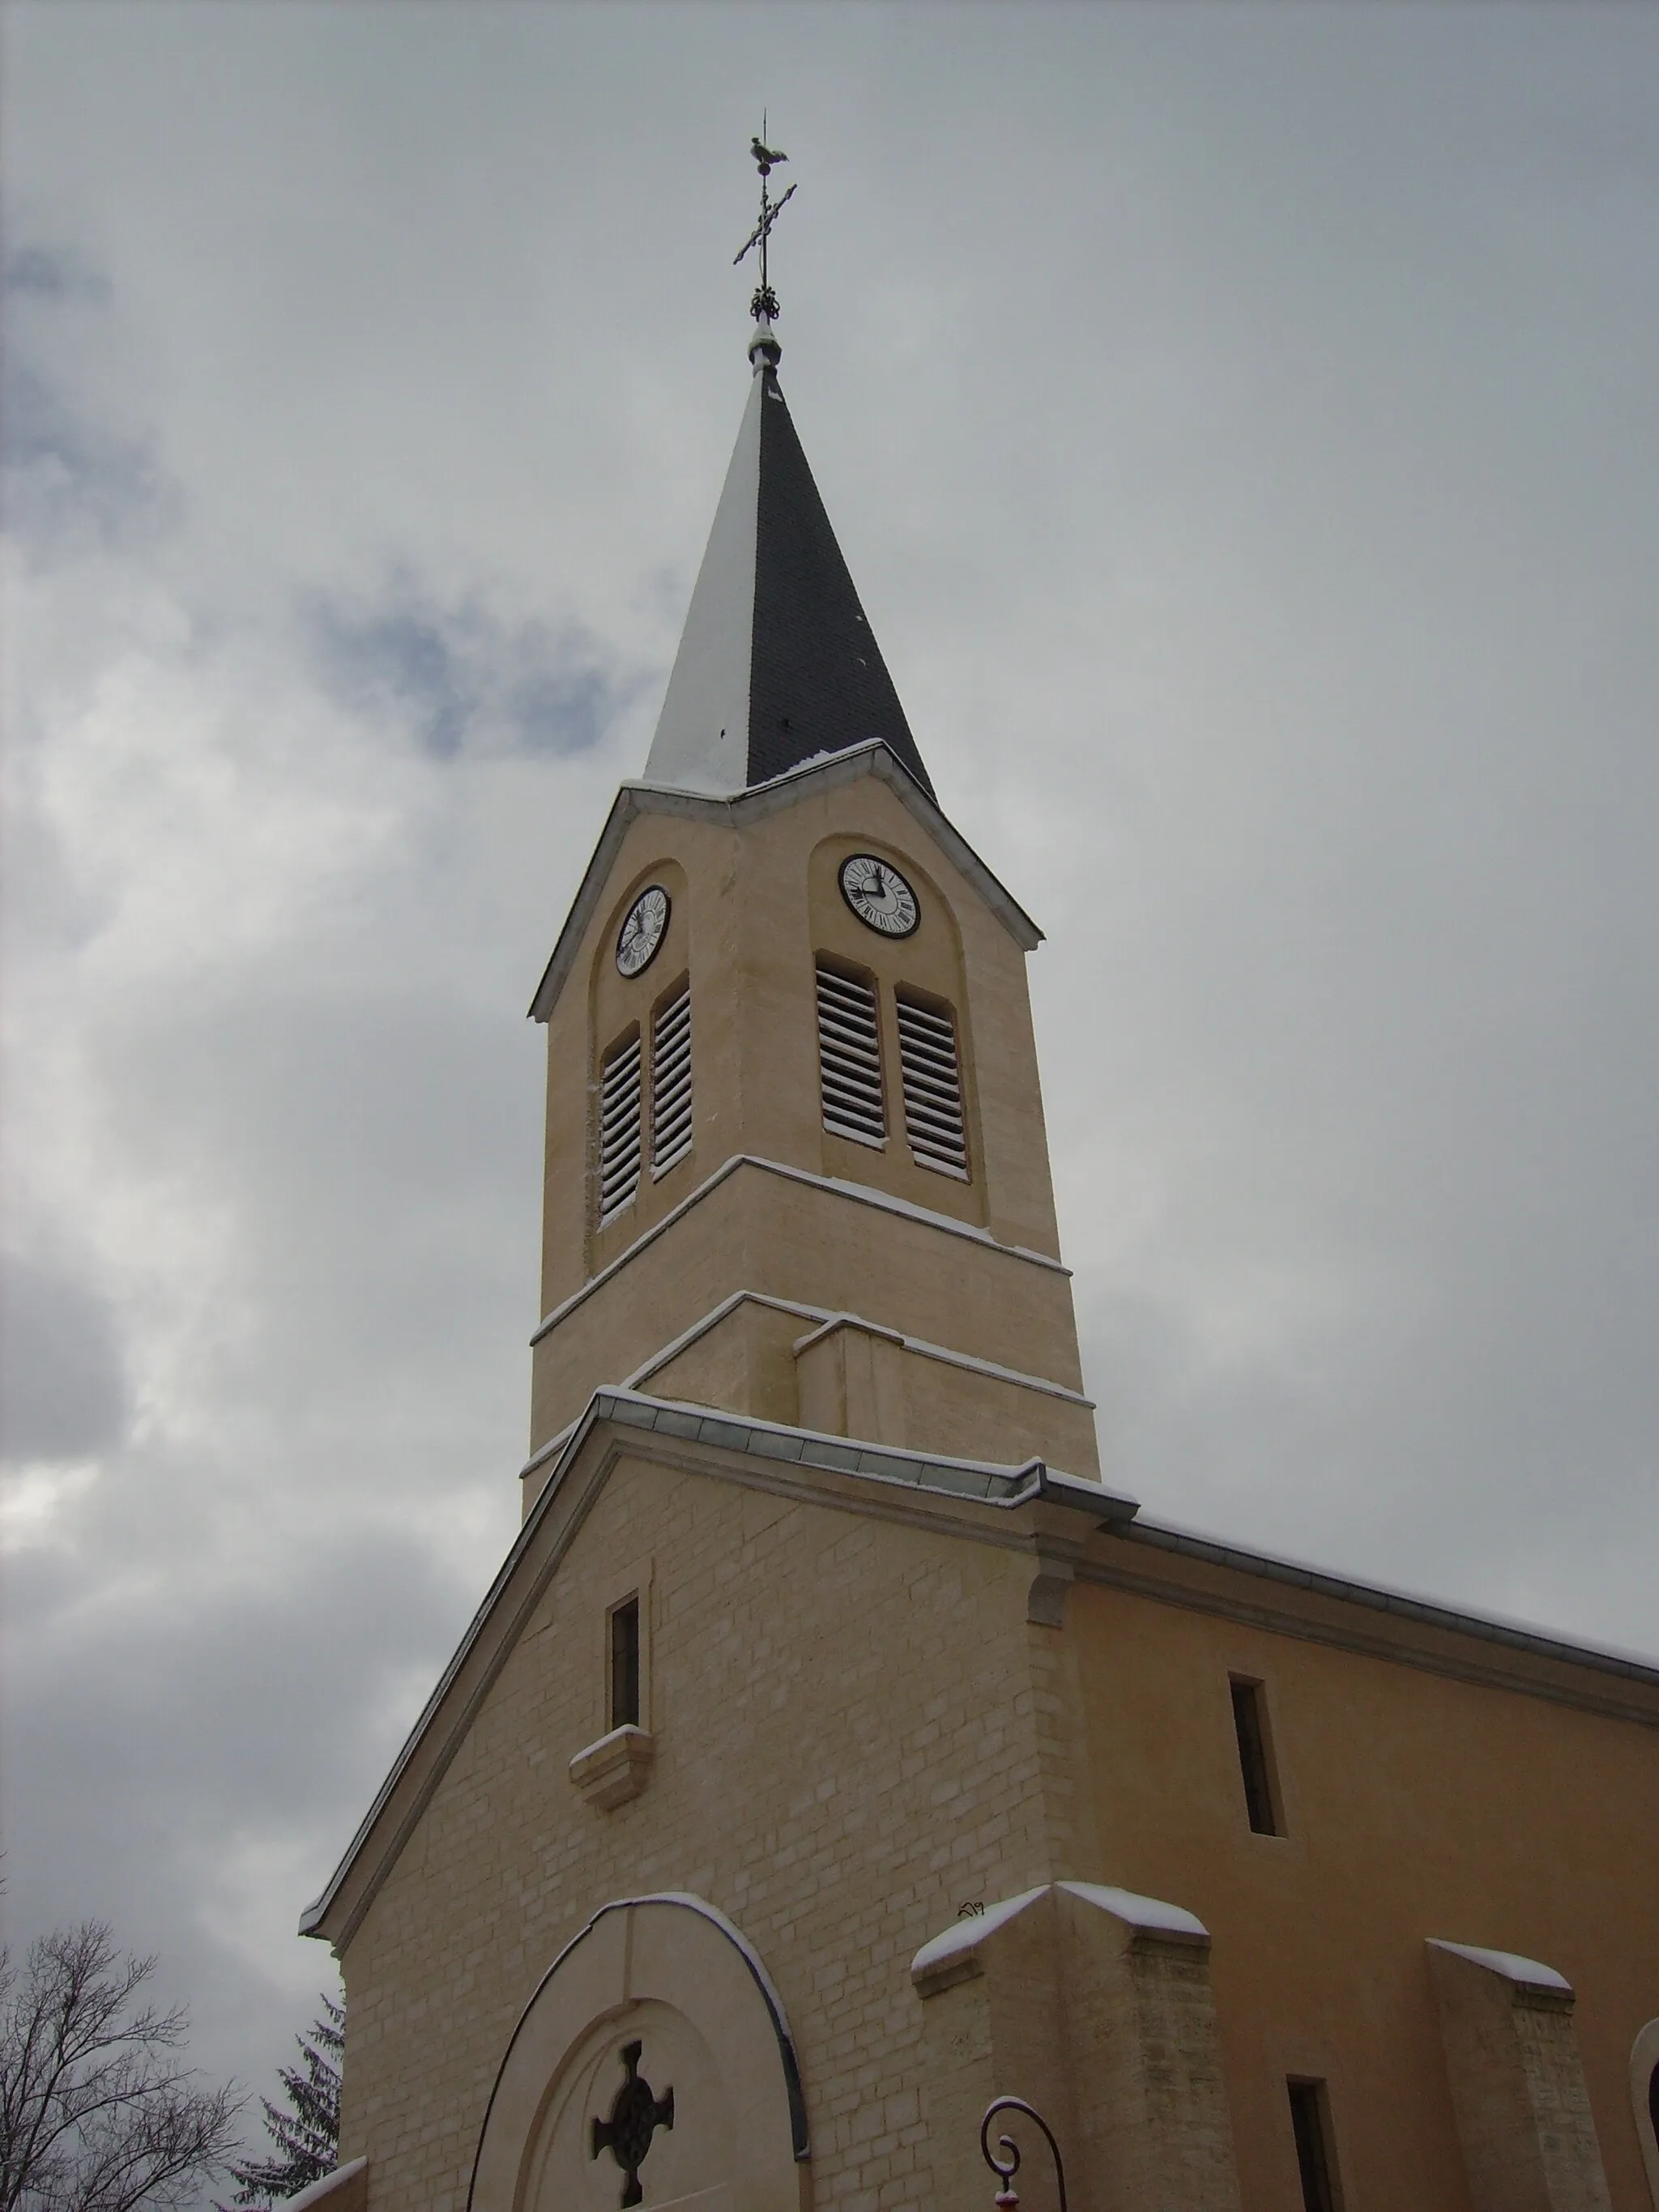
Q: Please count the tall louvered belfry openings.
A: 4